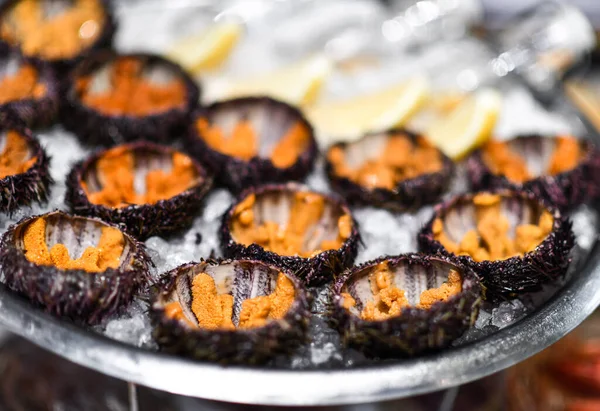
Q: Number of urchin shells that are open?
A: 13